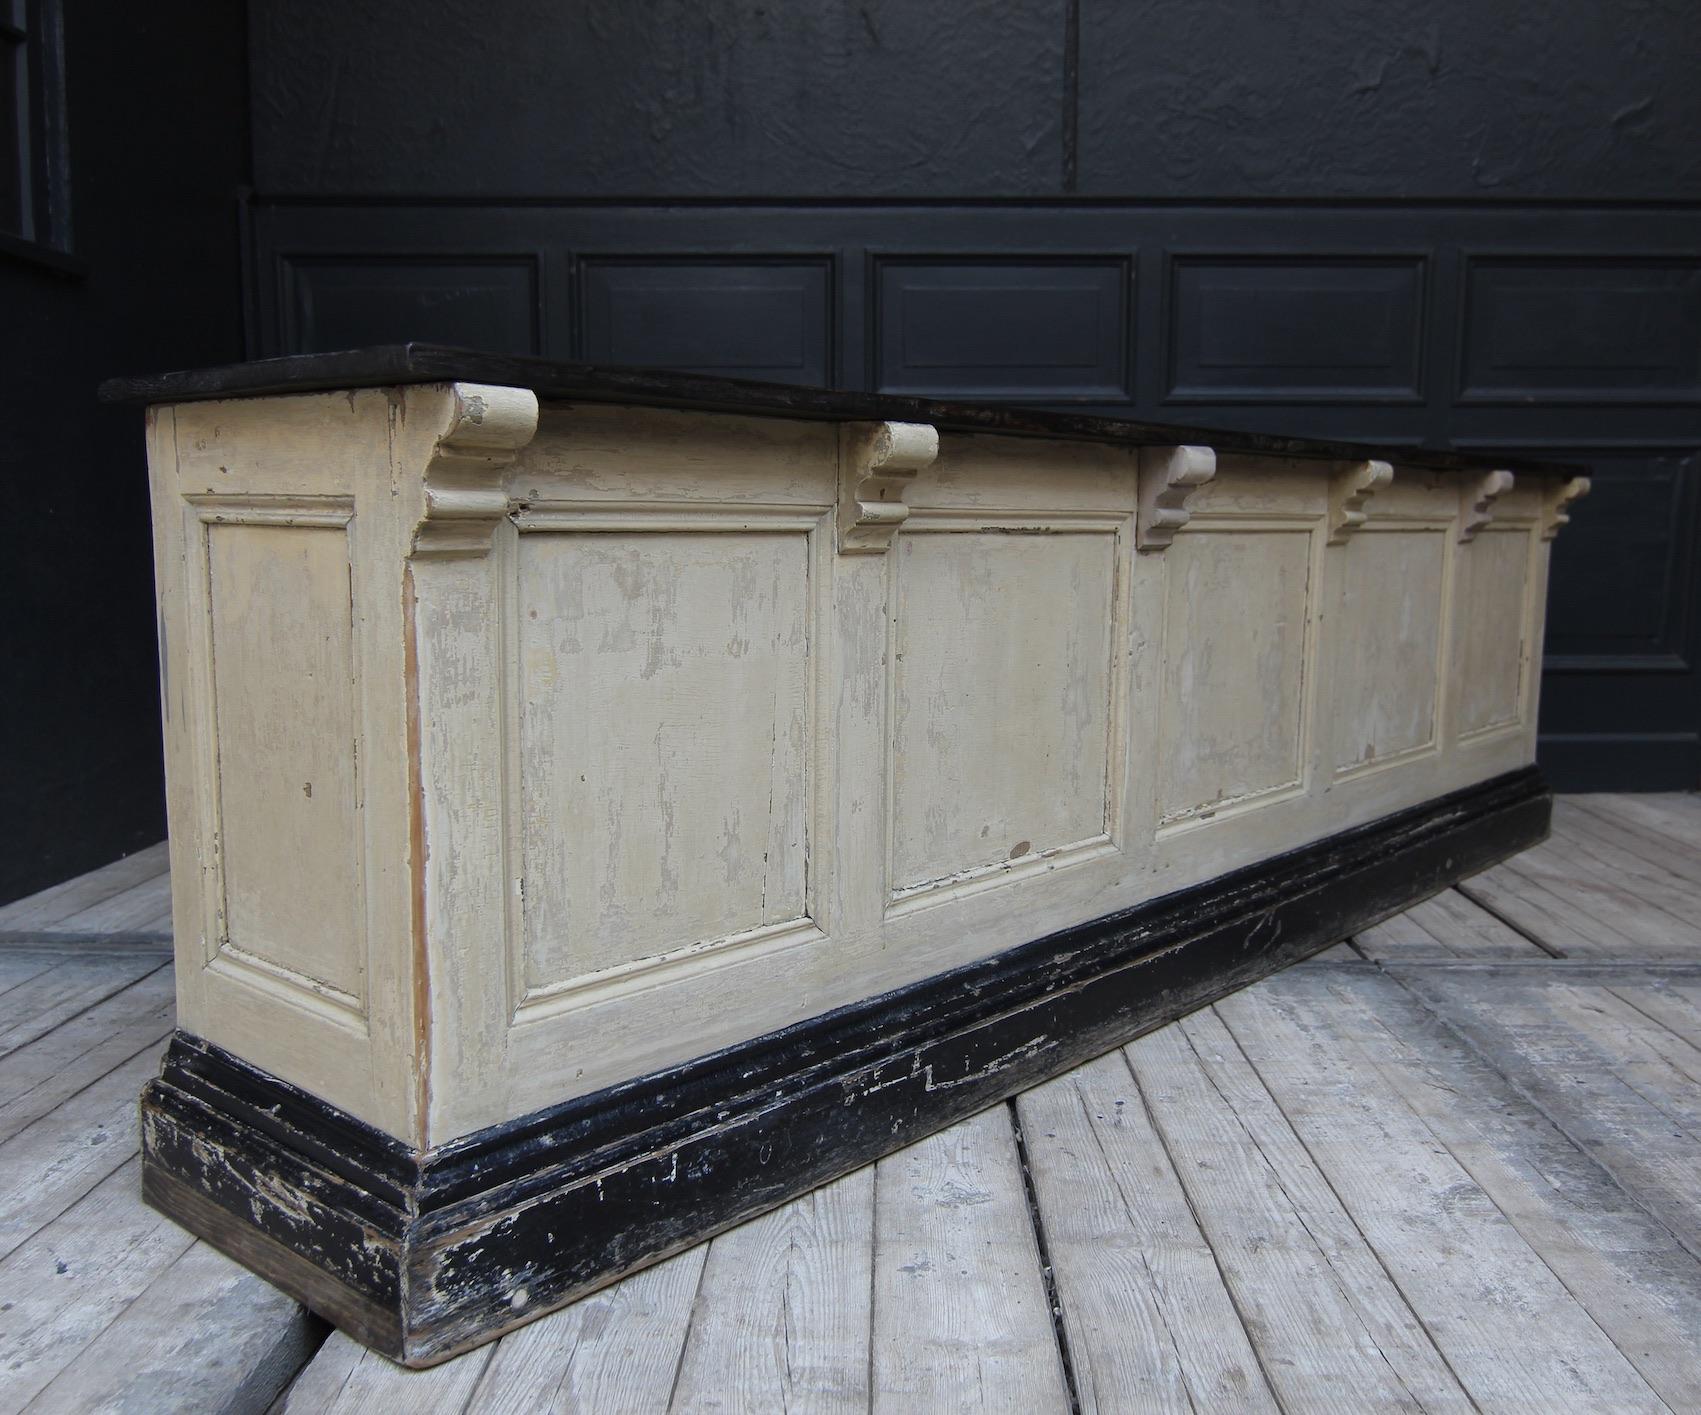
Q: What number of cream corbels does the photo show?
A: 6